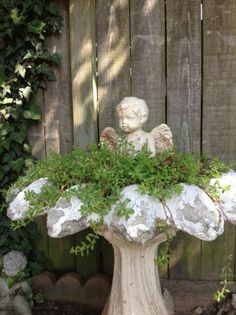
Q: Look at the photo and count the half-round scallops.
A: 3